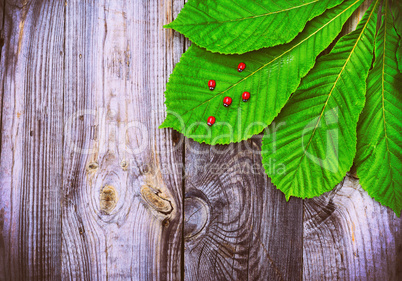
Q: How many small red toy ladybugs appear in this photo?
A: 5